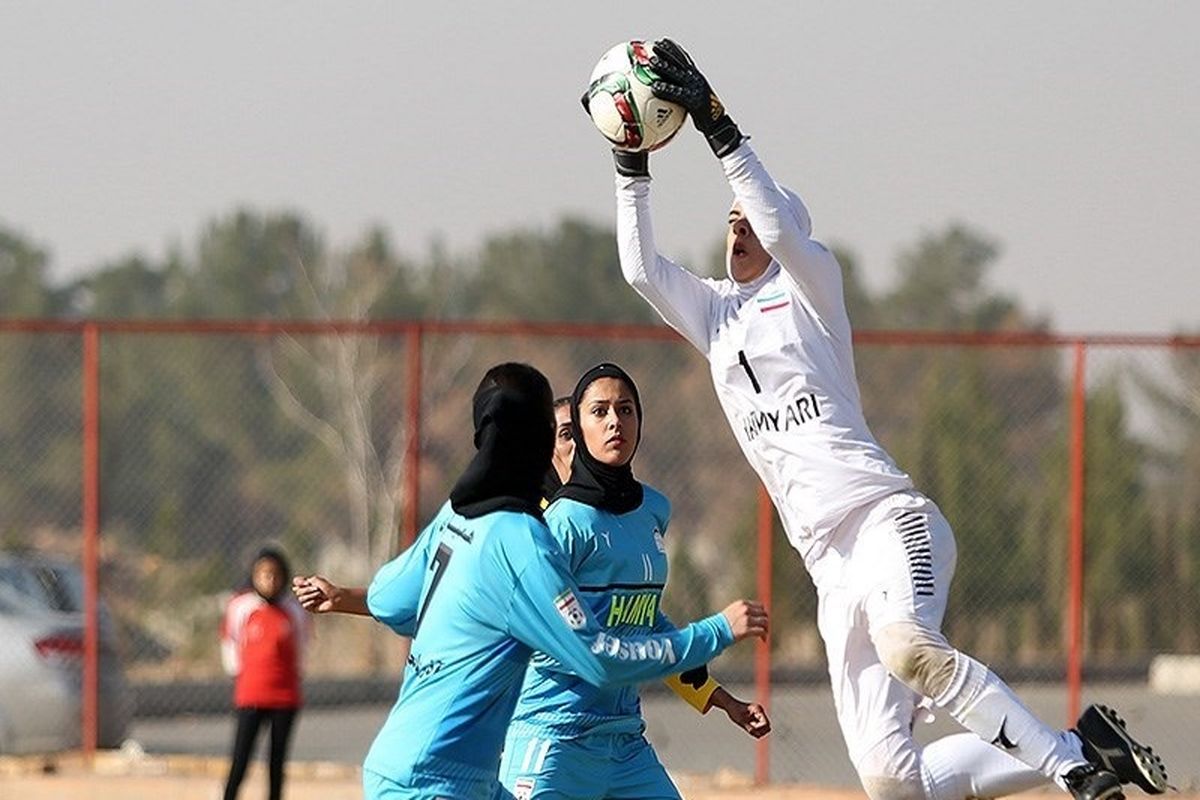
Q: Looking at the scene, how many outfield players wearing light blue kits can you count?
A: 2